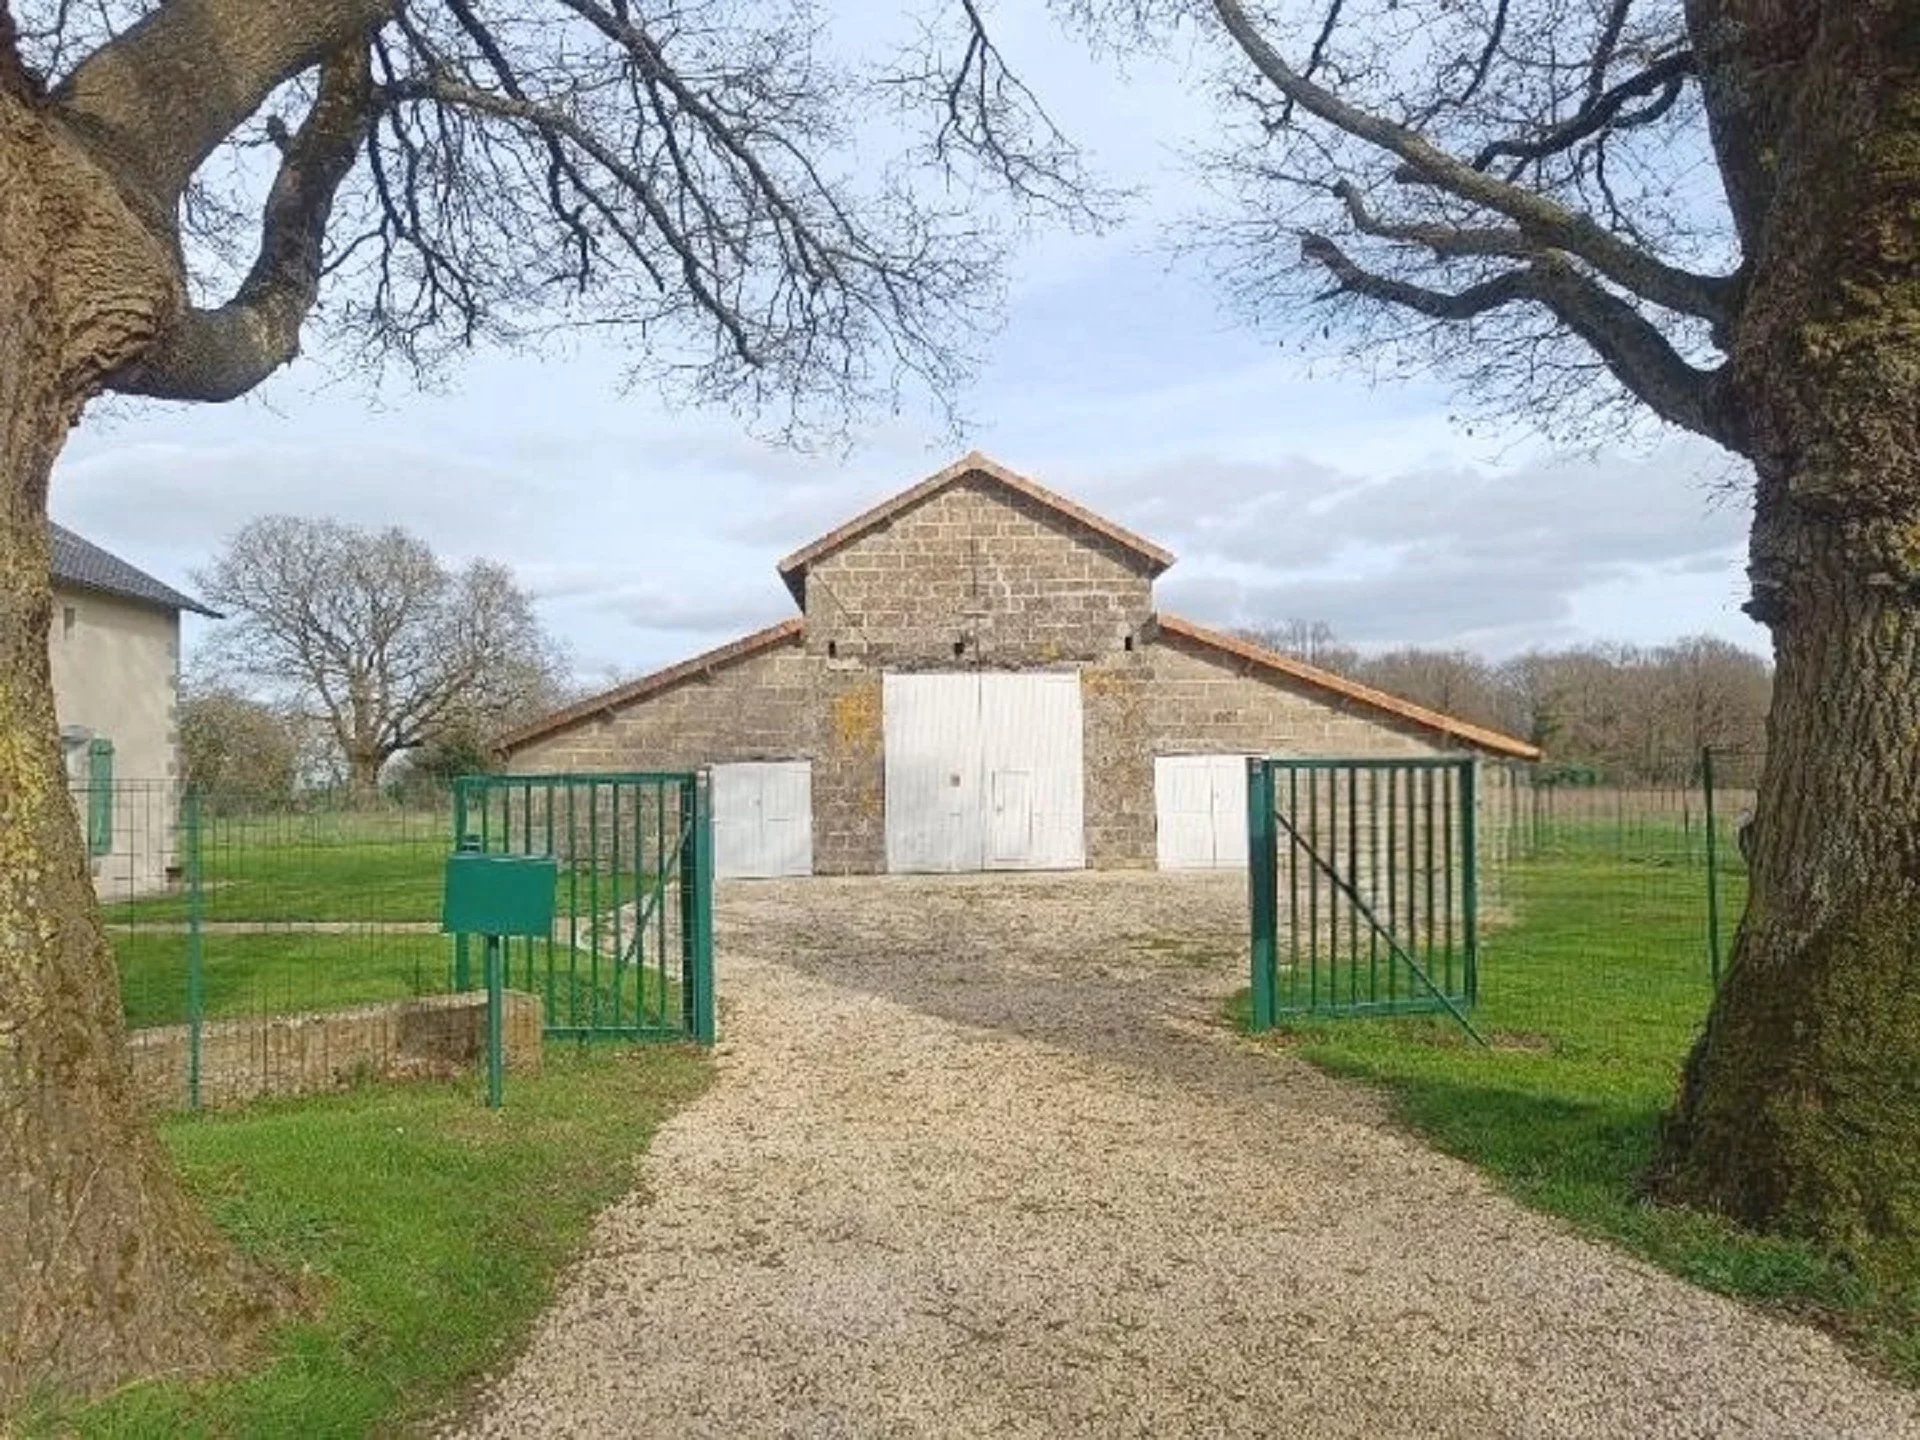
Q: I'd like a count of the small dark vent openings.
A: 3